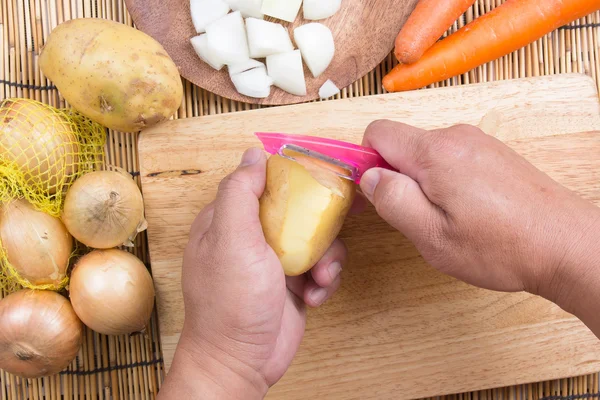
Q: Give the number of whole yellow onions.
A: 5